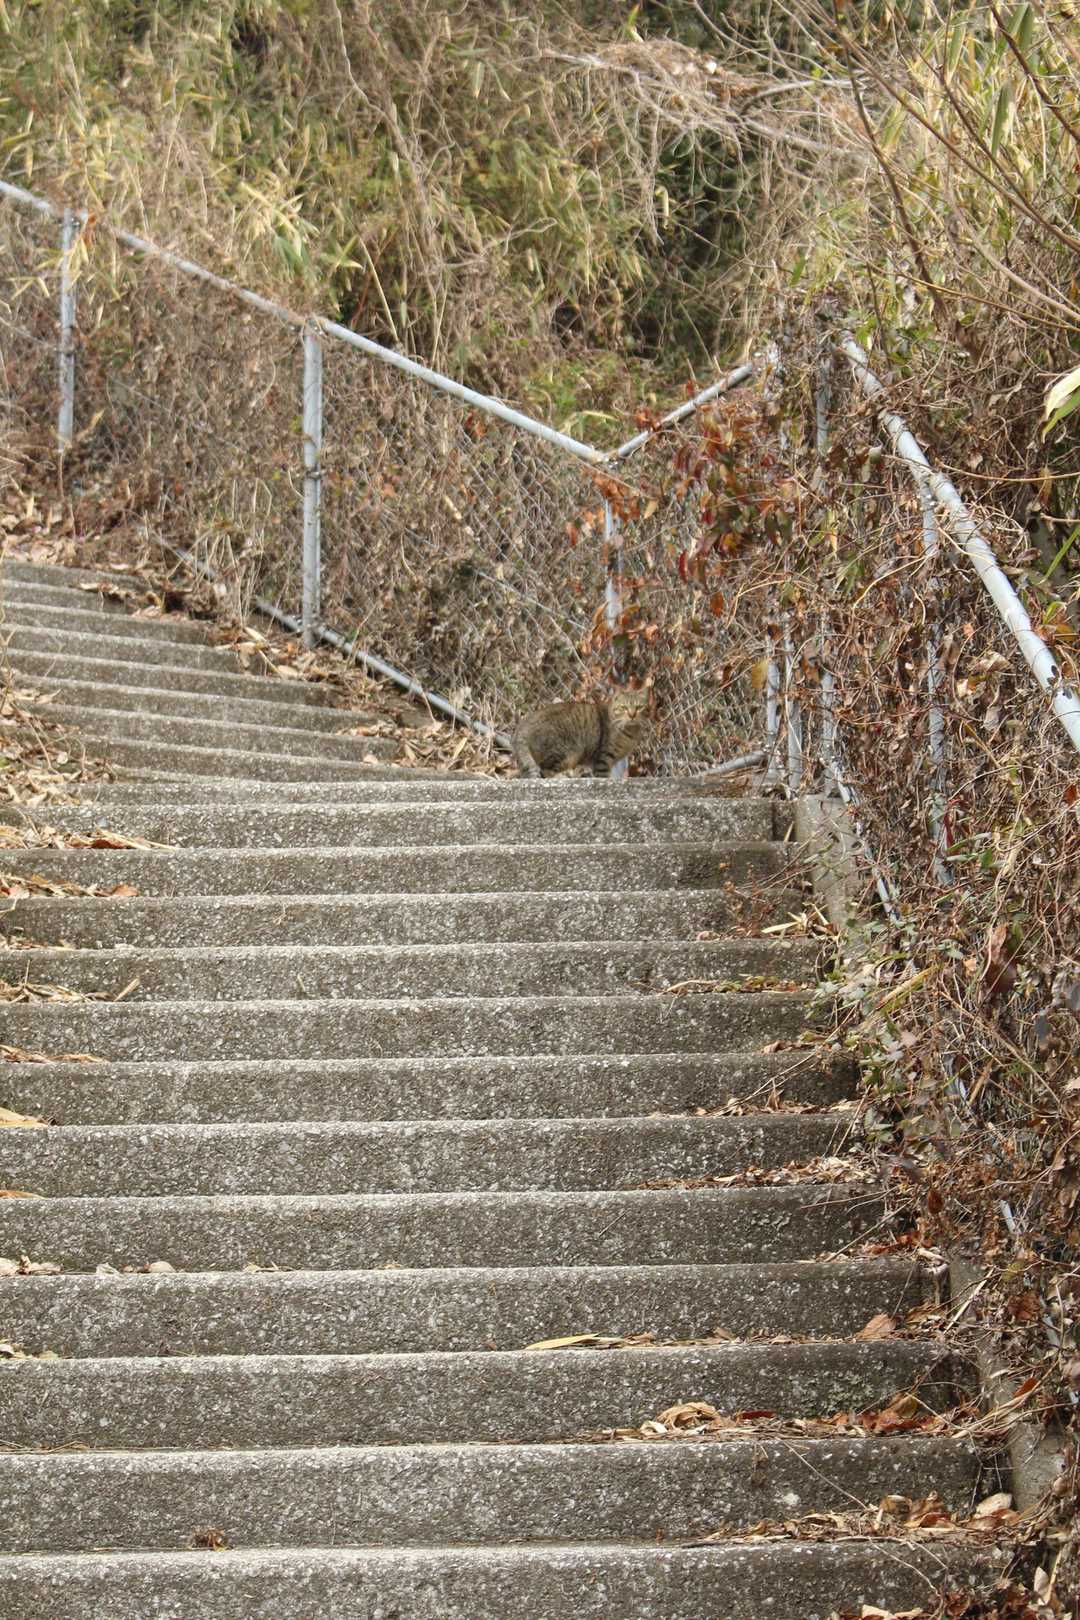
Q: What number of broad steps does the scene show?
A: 13